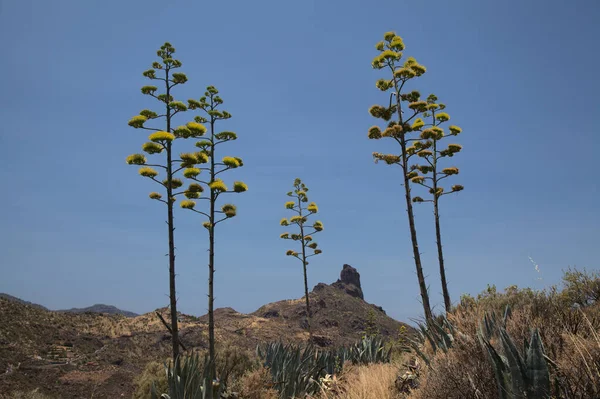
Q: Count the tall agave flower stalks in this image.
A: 5